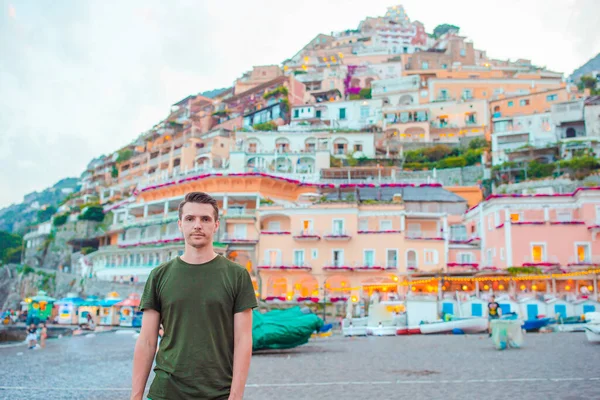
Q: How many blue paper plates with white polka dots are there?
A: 0